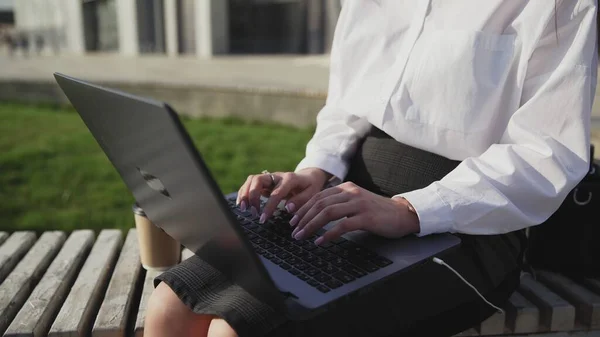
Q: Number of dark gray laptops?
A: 1